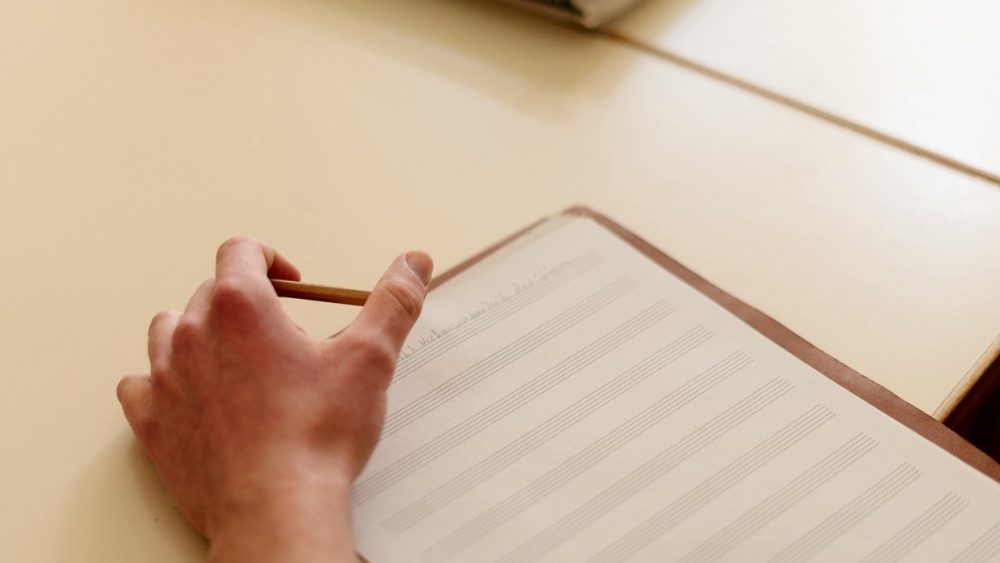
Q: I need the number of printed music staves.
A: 11